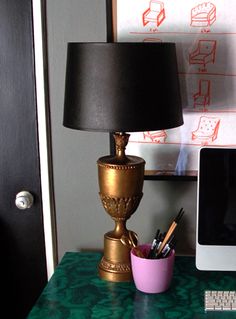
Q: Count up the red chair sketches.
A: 6